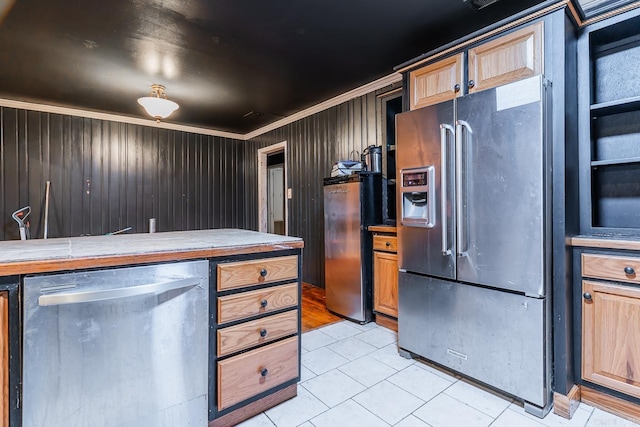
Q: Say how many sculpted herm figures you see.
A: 0